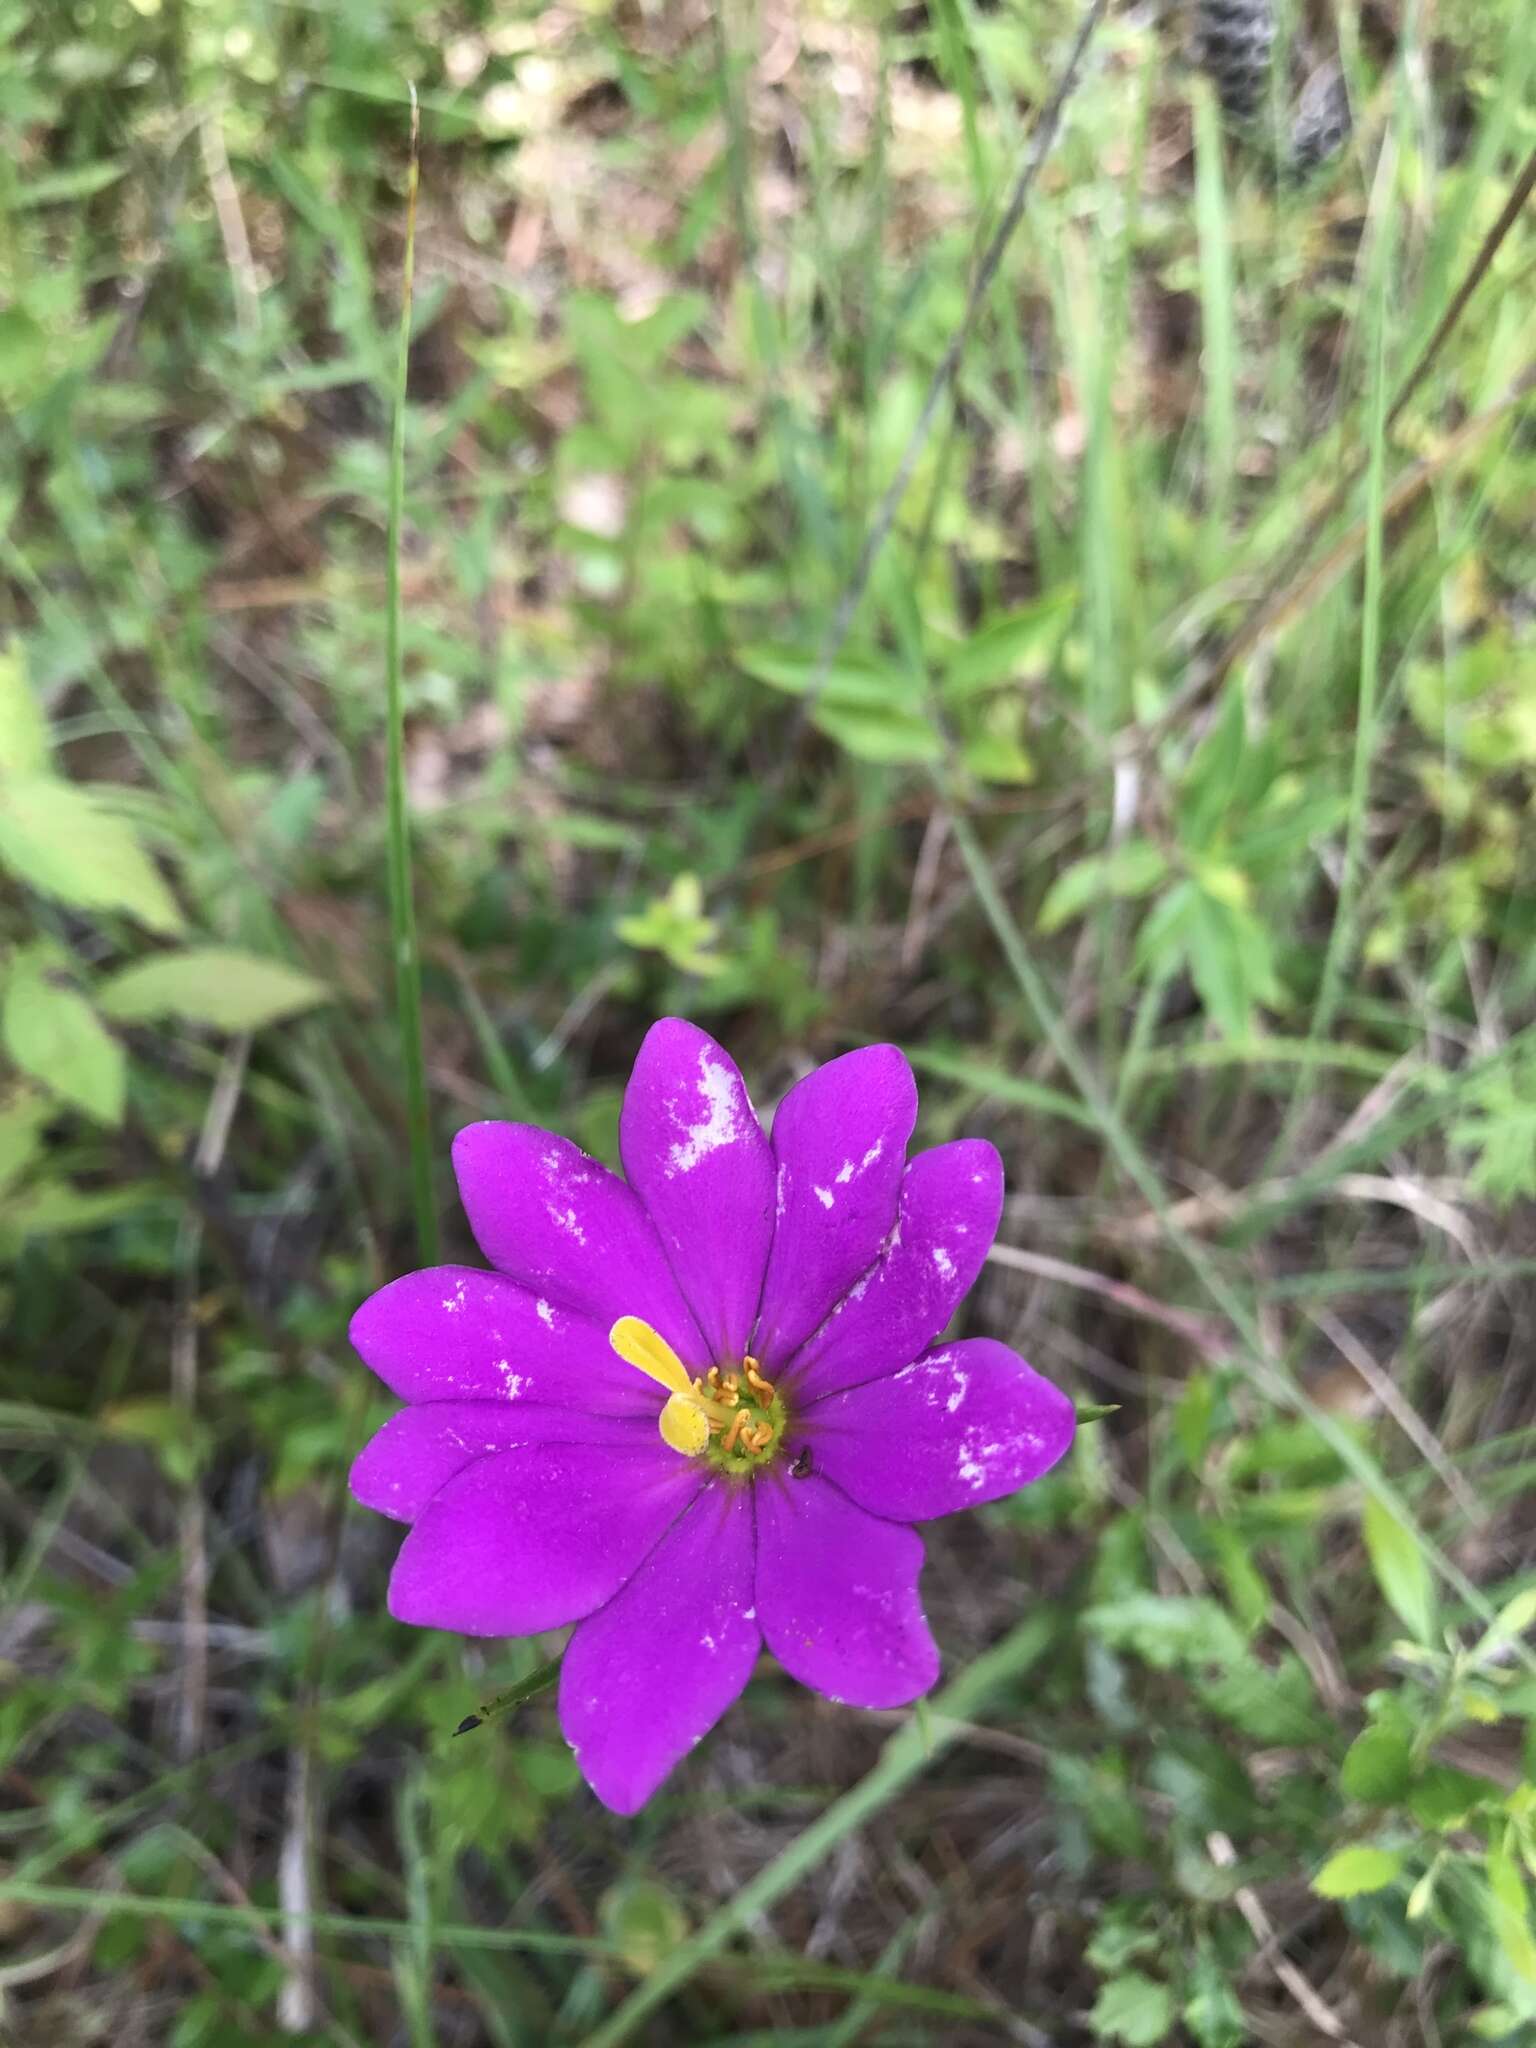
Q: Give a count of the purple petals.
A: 10